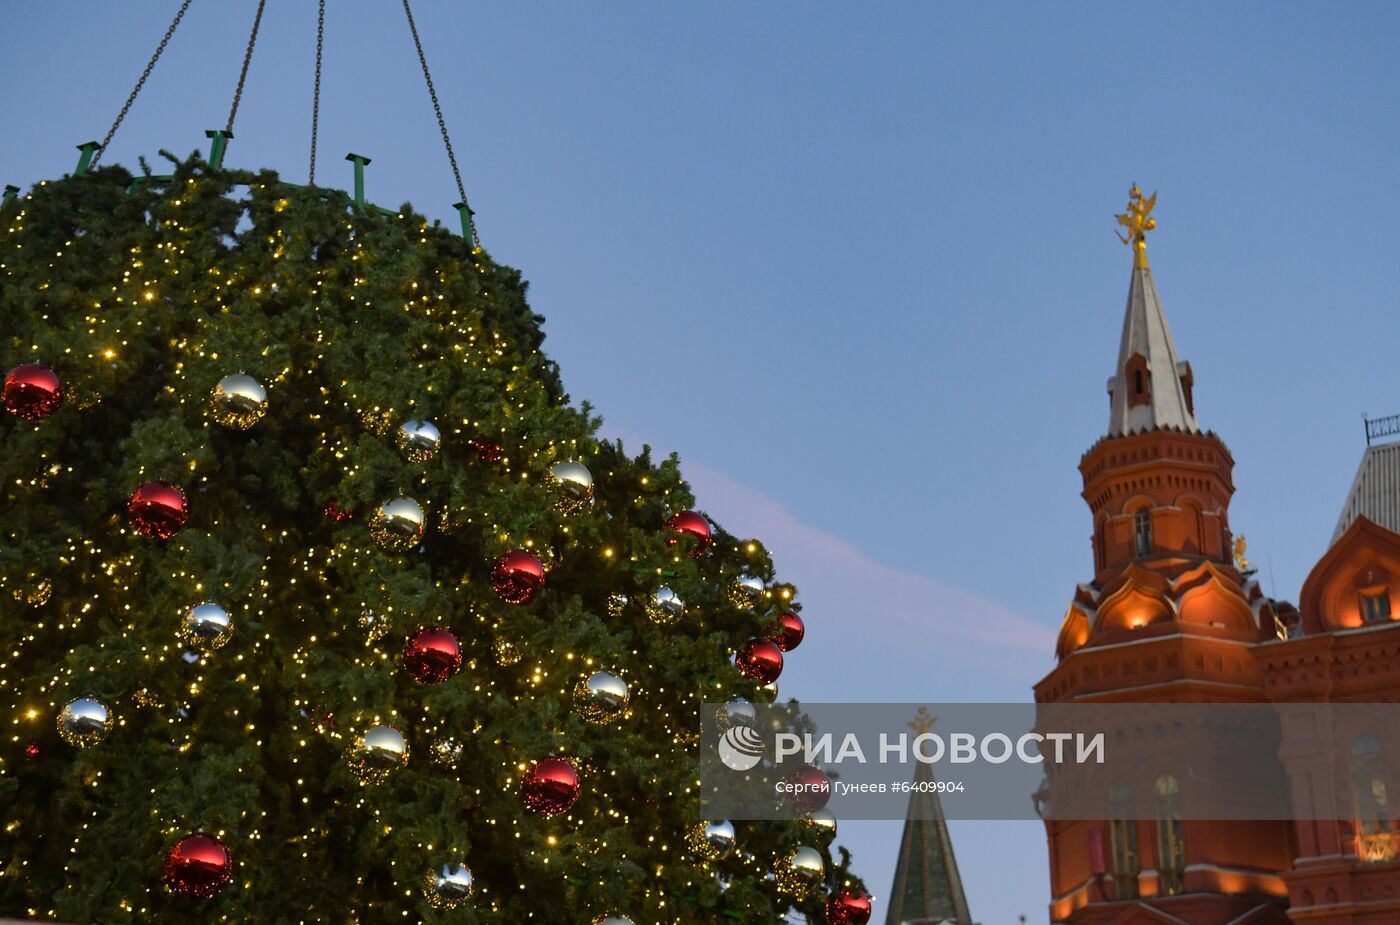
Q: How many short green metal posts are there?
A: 5